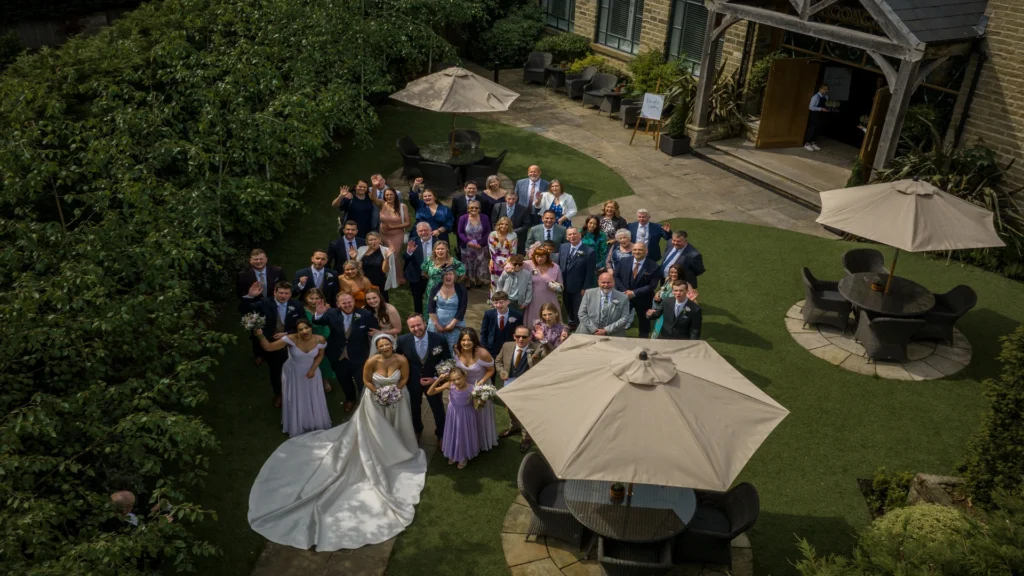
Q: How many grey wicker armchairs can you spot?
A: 15